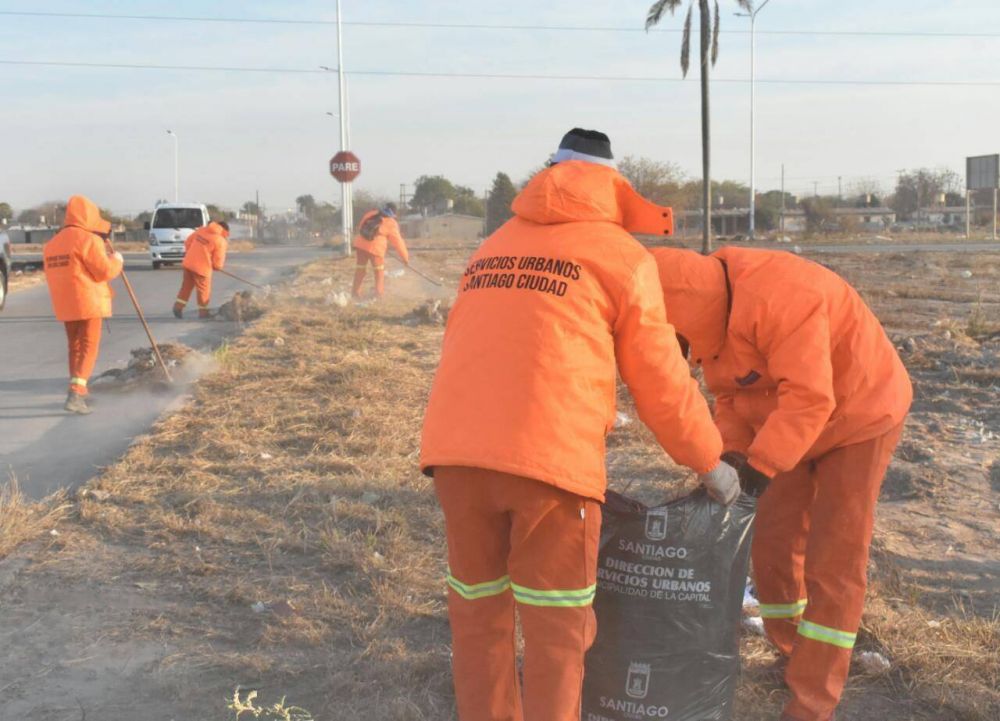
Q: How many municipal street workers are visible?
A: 5